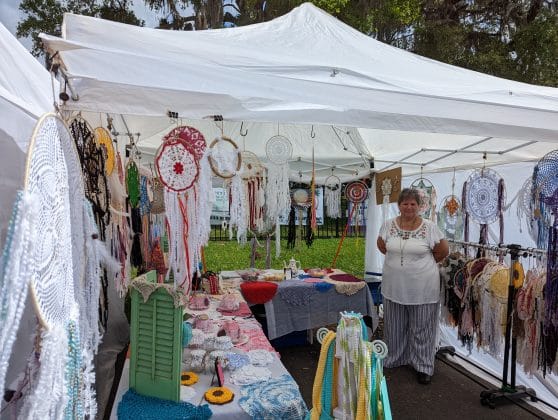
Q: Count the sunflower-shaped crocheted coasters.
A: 2